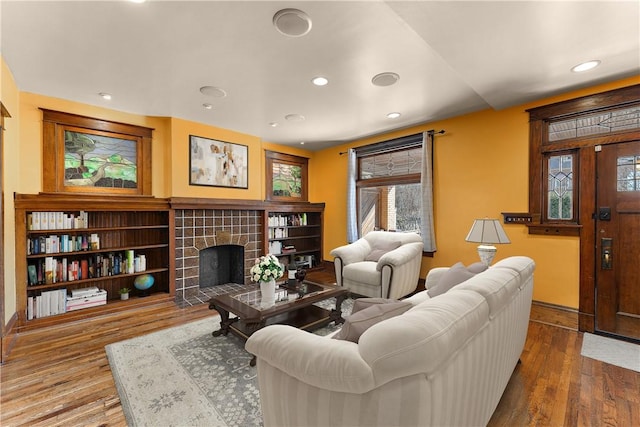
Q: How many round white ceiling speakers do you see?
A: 4